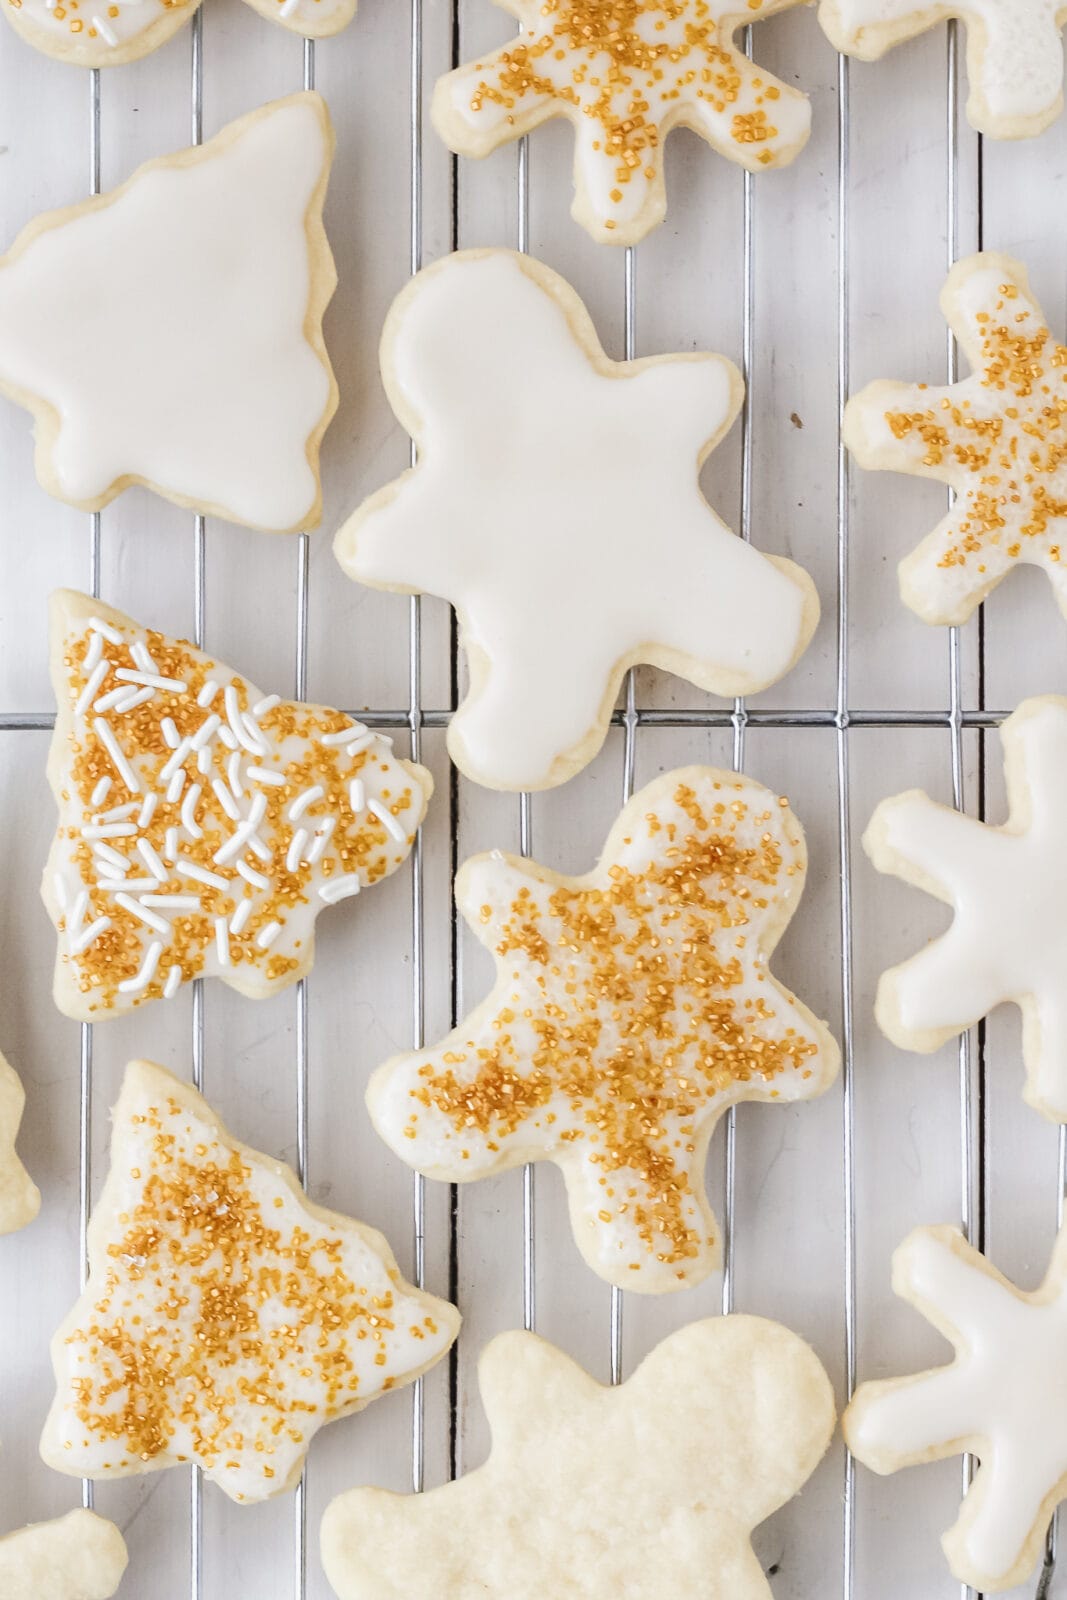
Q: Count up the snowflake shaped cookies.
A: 5